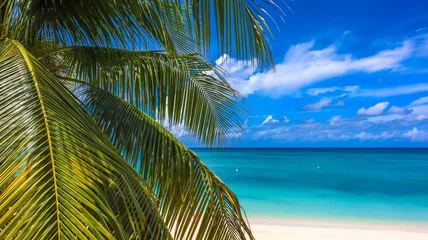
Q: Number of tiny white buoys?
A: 2